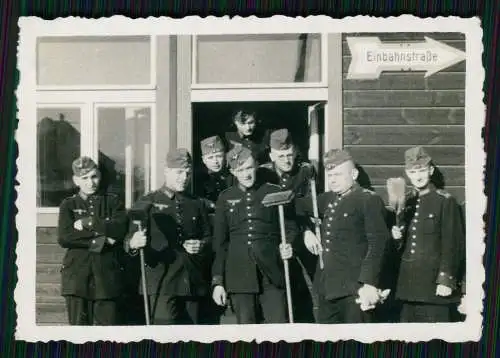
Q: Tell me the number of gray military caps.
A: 7